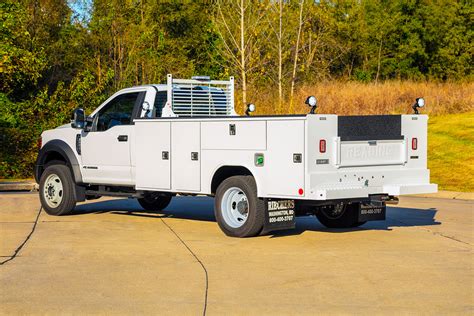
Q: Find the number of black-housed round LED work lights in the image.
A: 4